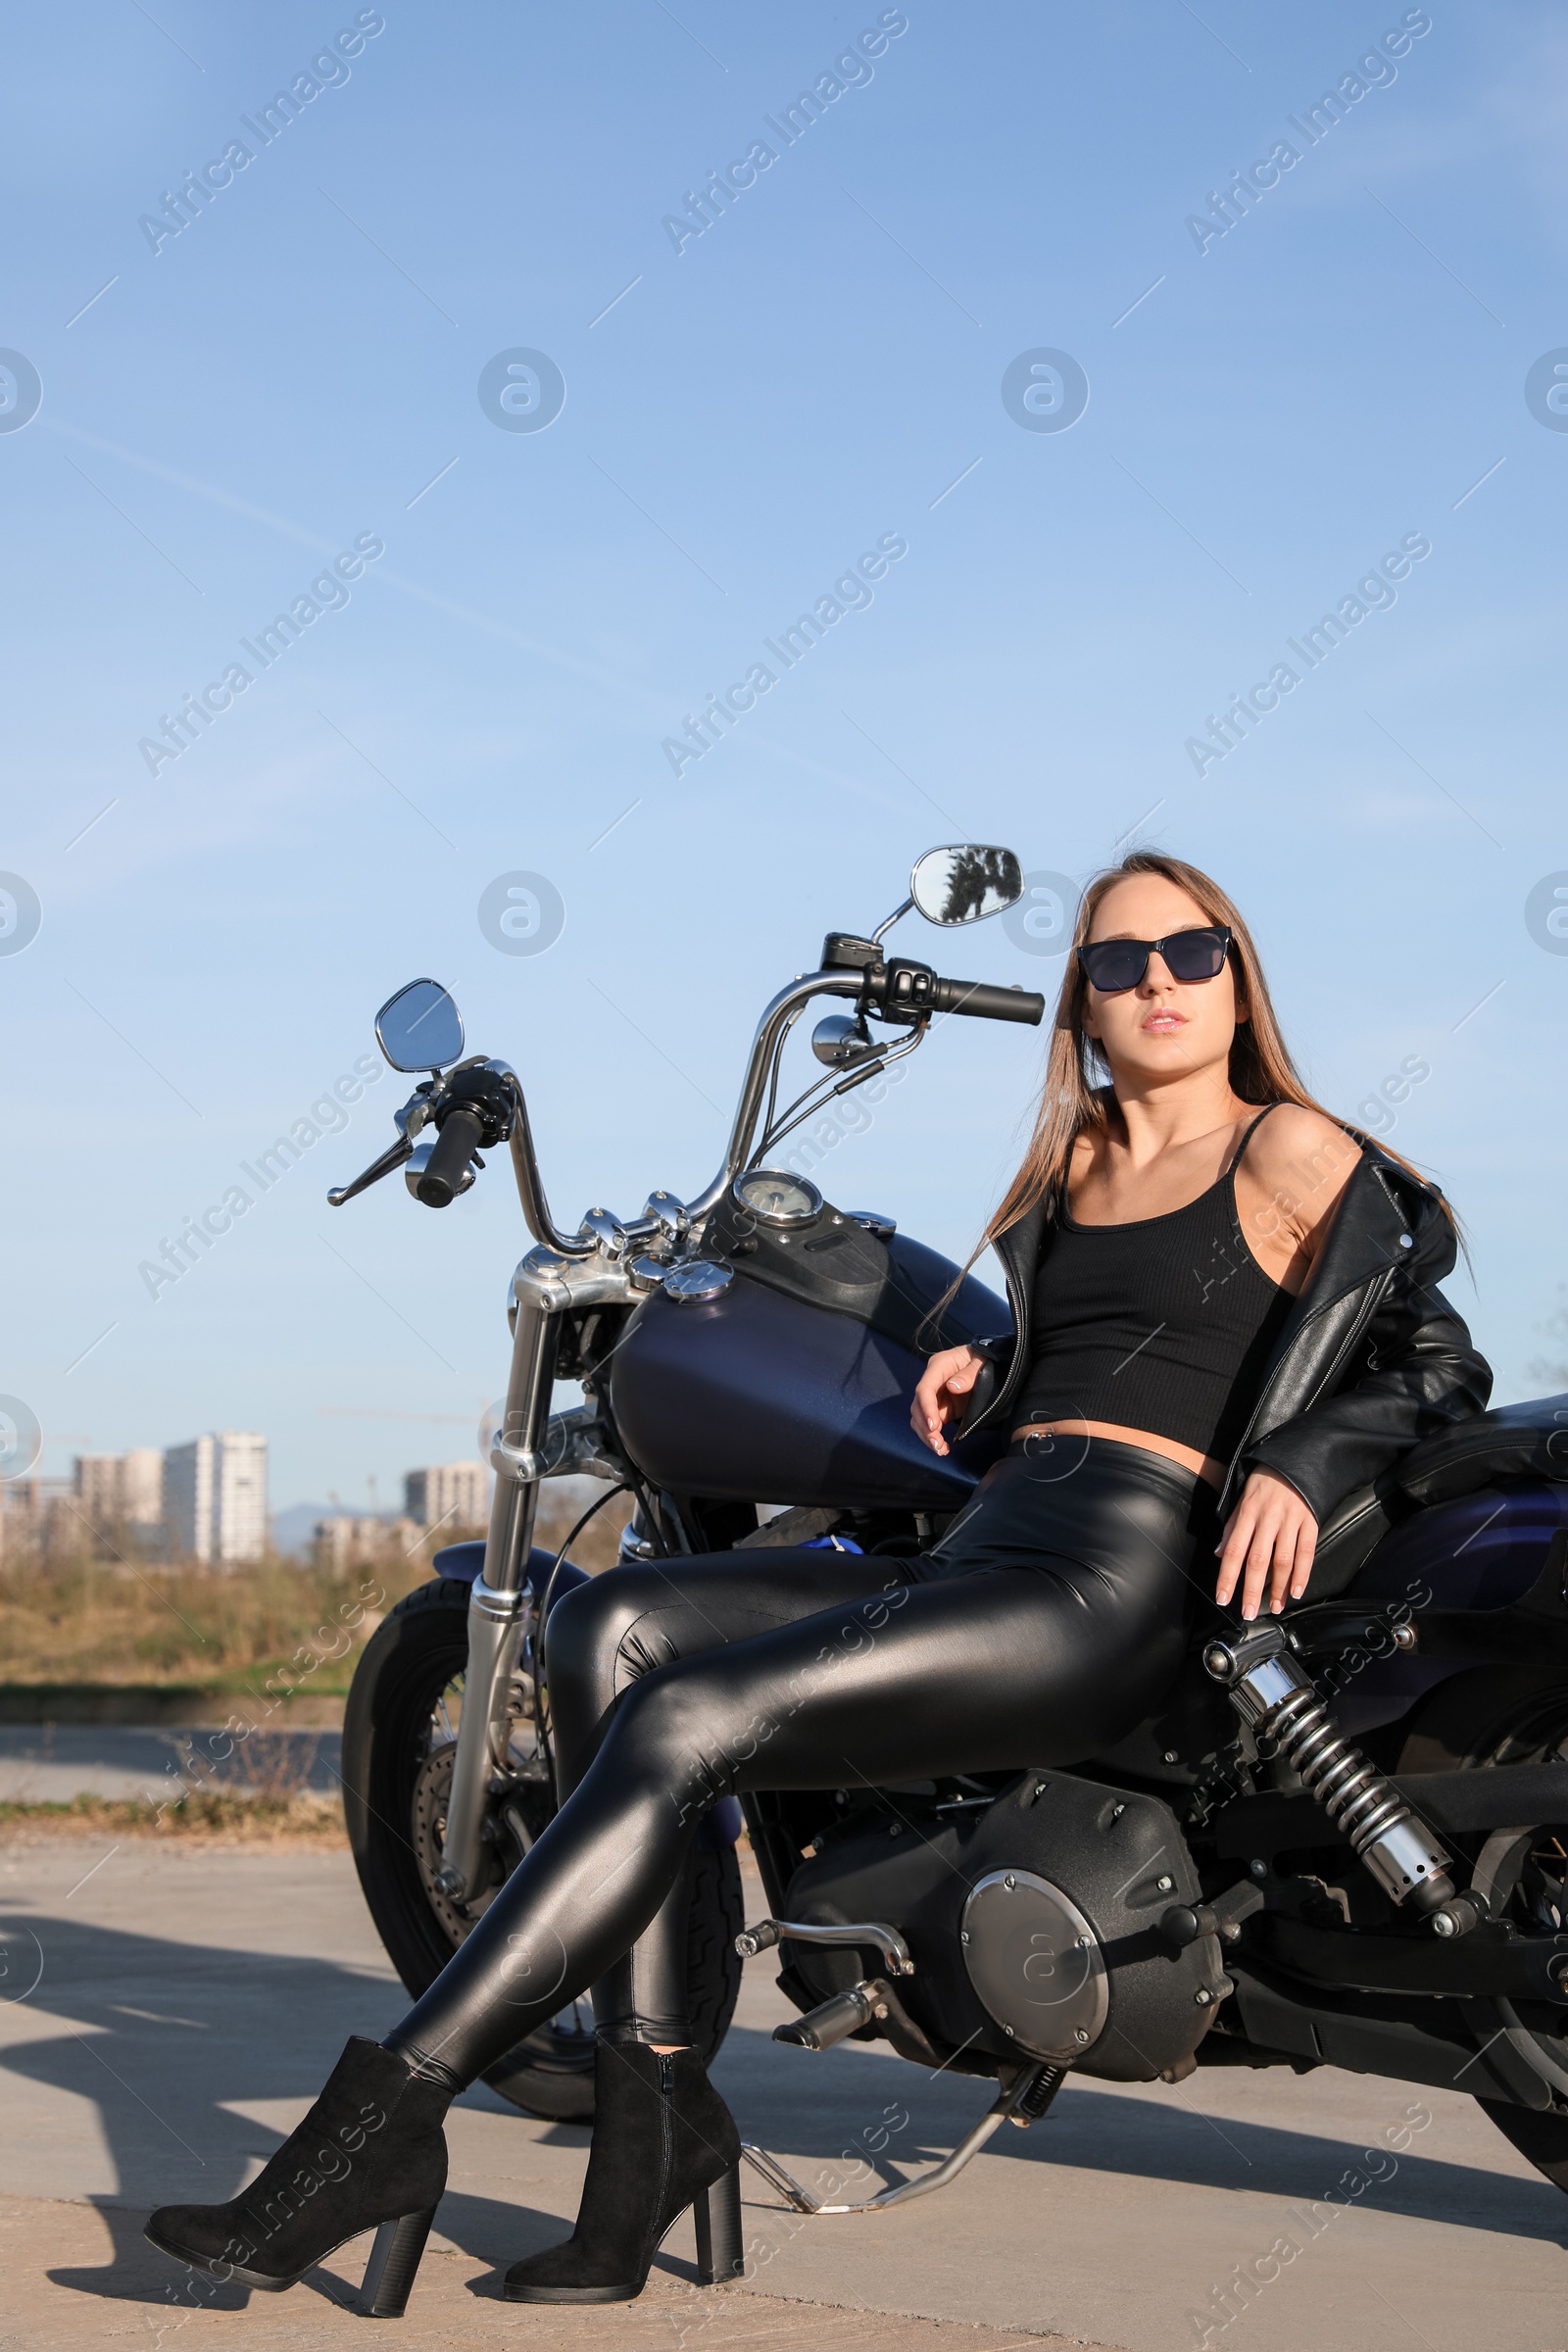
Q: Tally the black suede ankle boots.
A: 2